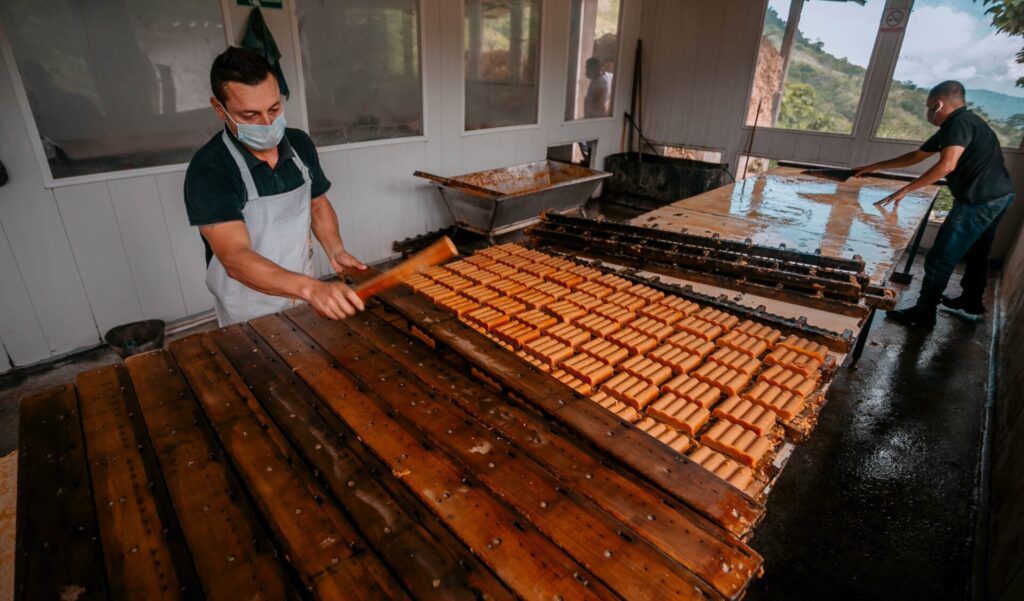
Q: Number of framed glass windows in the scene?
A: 6